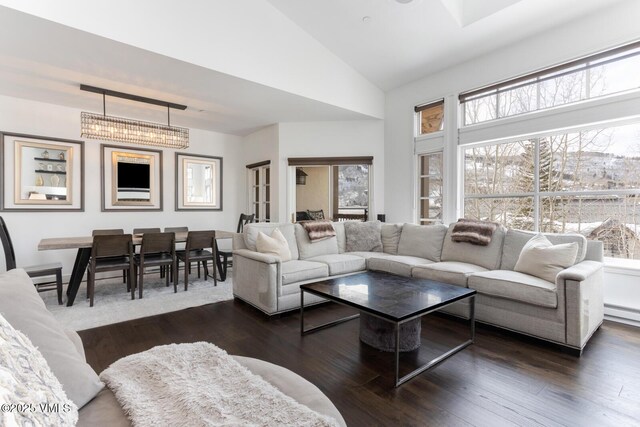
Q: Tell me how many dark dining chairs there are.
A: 8